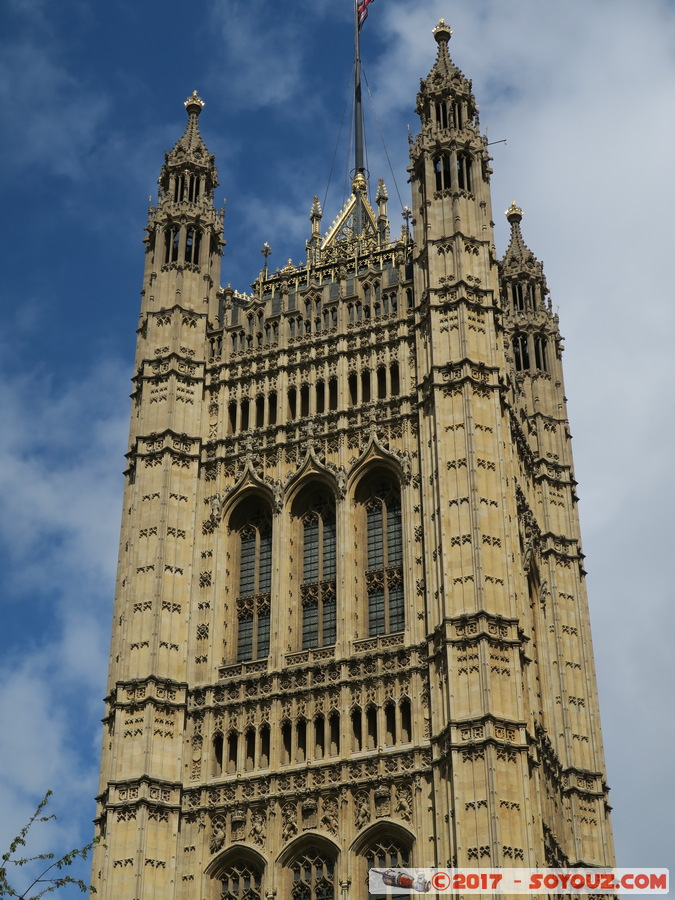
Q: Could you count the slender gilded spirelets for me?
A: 2